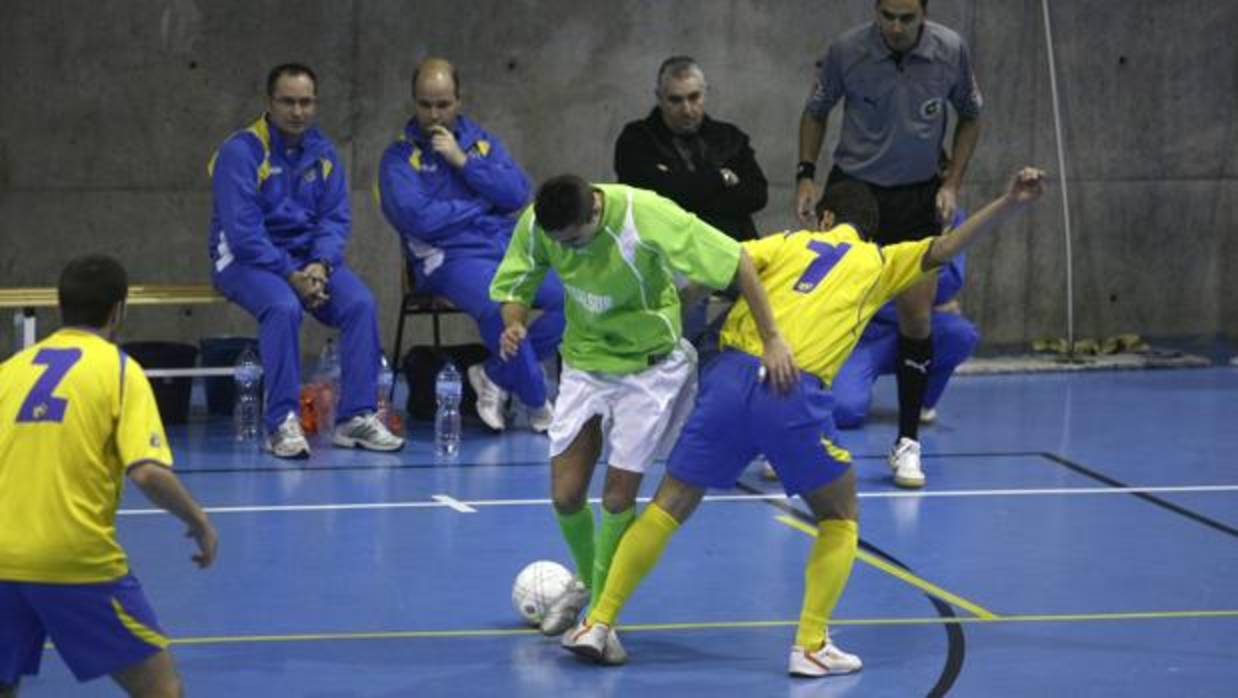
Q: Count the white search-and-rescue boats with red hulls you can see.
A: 0